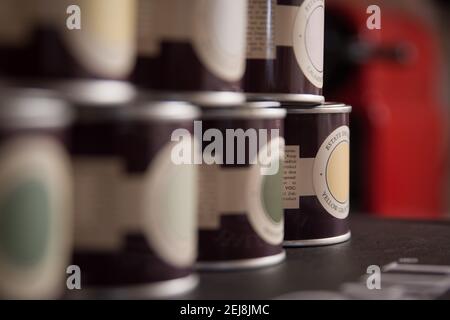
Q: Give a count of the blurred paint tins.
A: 5